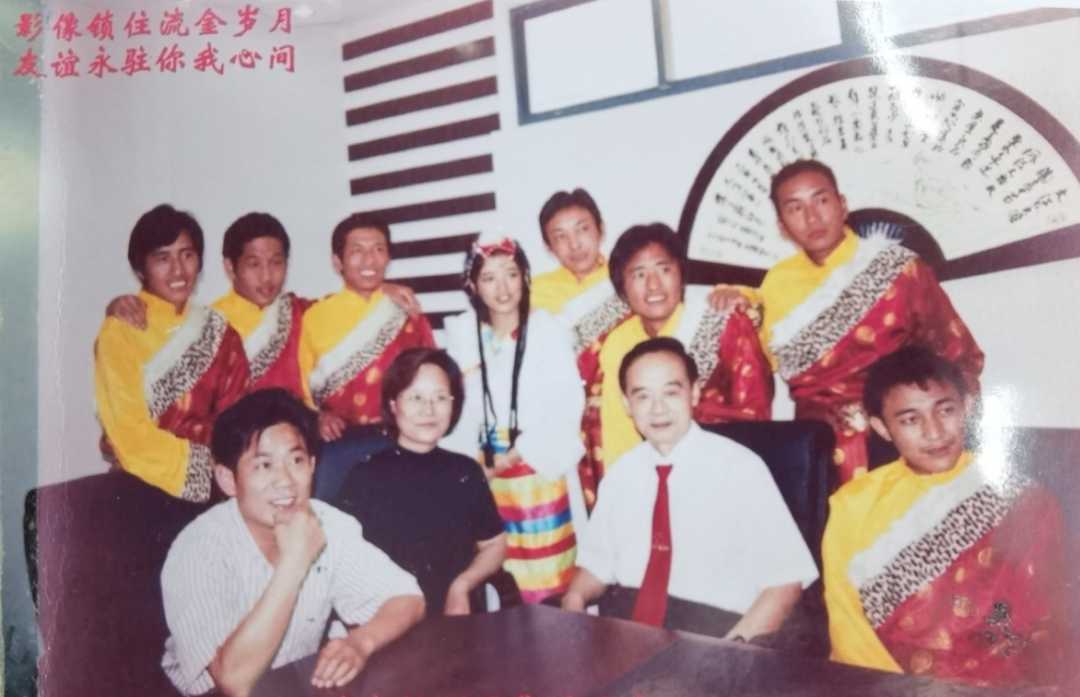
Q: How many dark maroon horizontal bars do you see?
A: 9